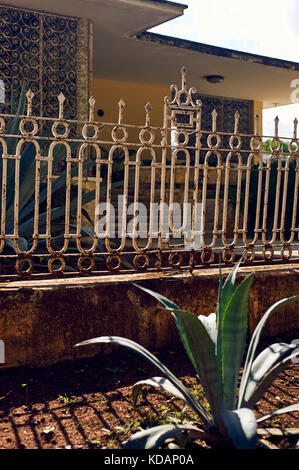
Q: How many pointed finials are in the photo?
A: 11